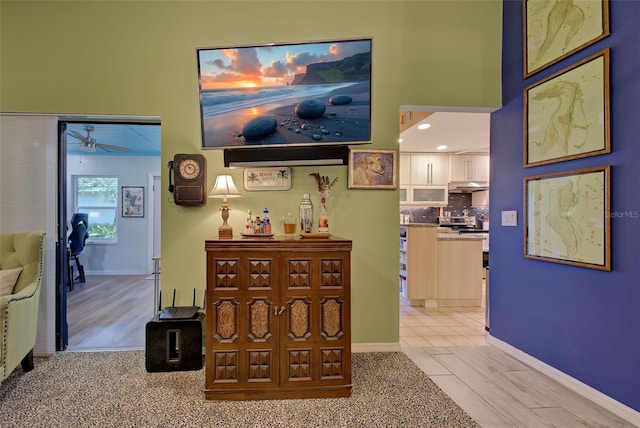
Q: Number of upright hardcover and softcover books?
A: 0